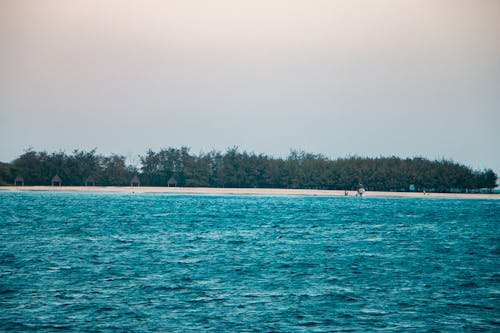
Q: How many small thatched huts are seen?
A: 5